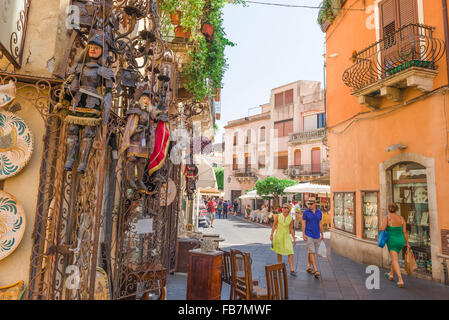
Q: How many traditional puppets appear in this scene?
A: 2